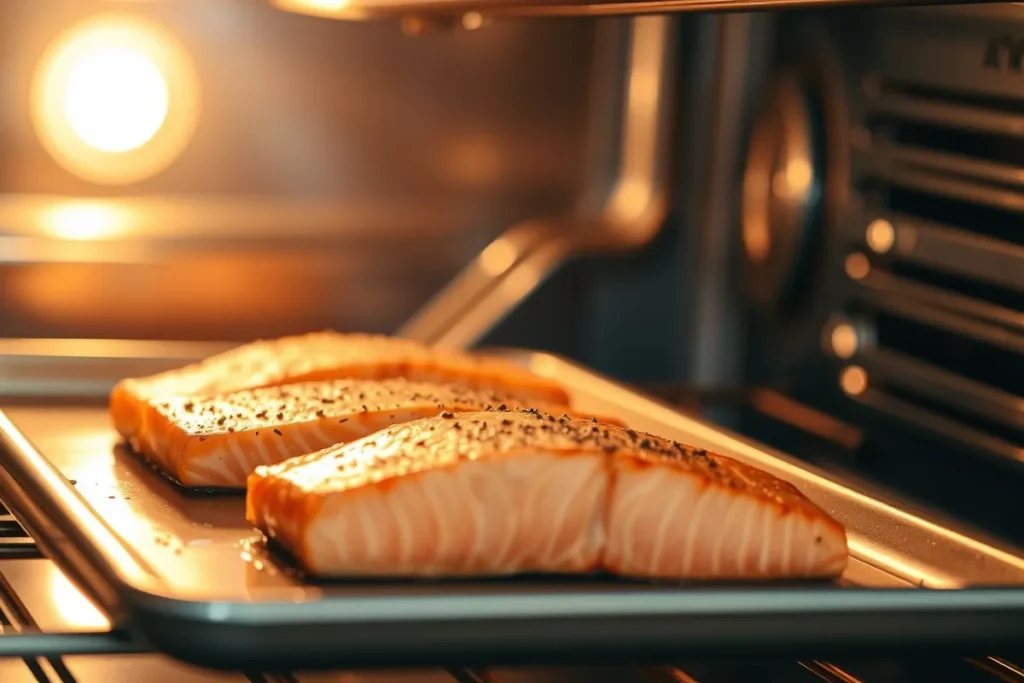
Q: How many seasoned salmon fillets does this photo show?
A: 3